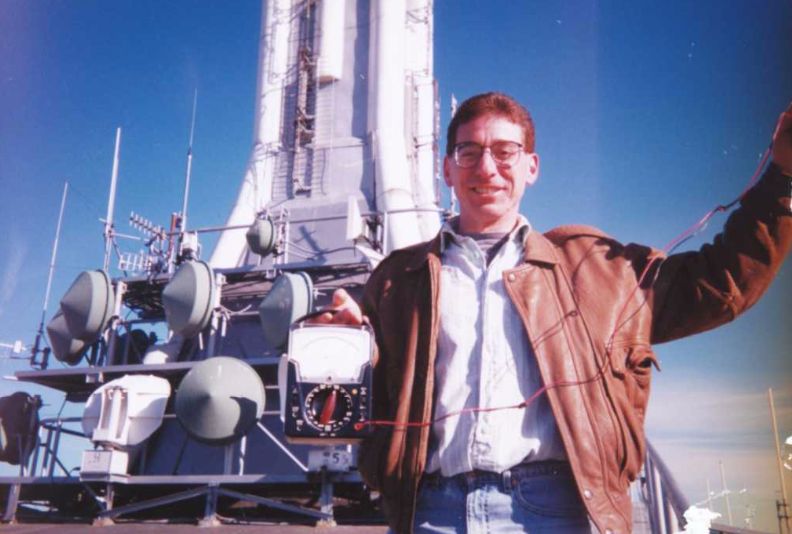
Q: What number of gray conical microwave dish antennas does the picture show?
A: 6